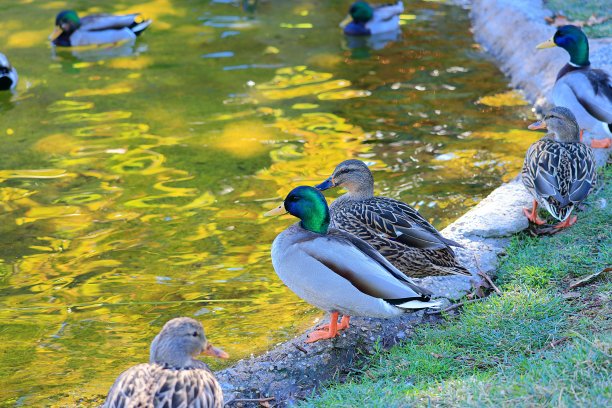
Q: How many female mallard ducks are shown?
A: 3